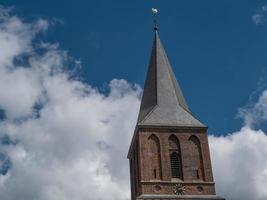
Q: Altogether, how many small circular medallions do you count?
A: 2